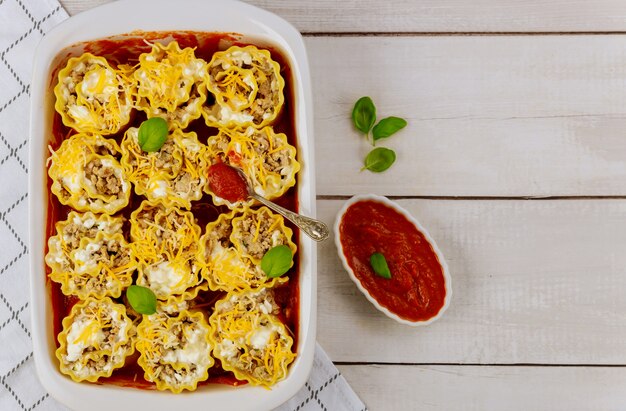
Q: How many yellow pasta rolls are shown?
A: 12